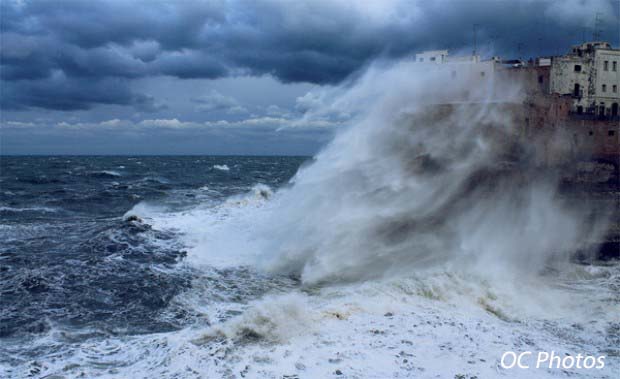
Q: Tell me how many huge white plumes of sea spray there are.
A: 1